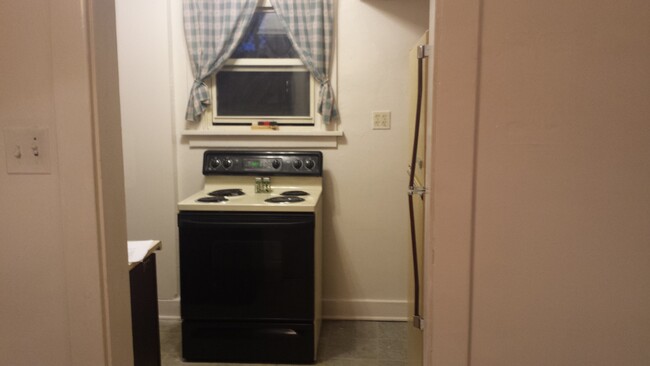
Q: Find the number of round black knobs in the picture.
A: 5